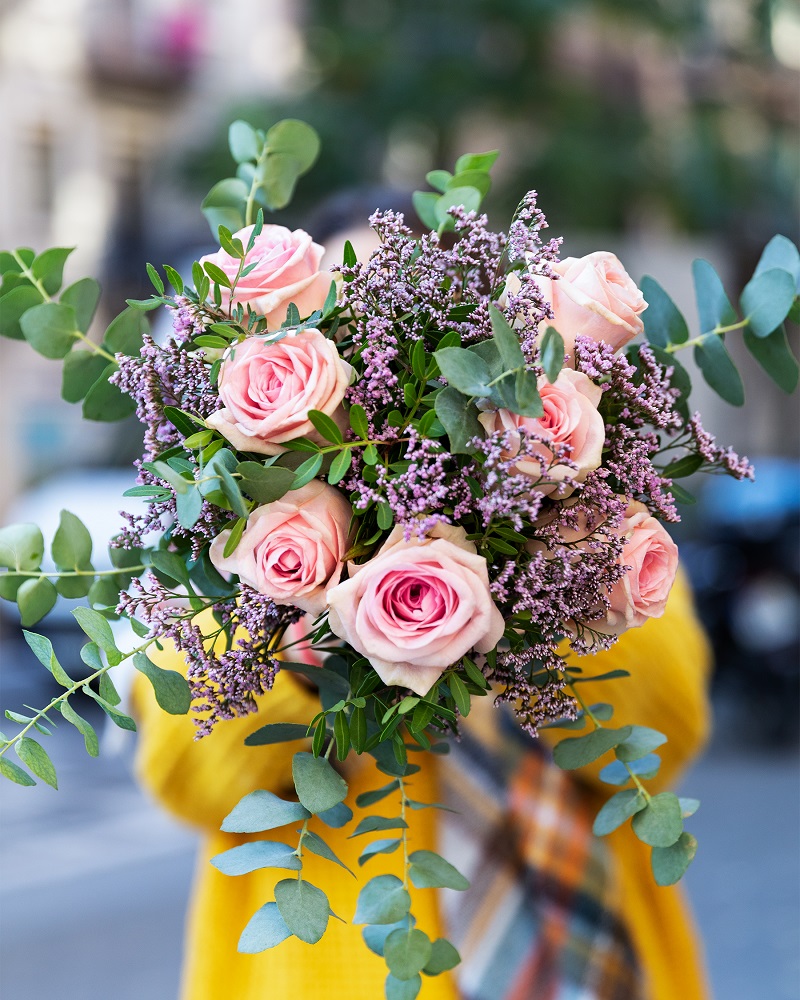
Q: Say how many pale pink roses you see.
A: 7